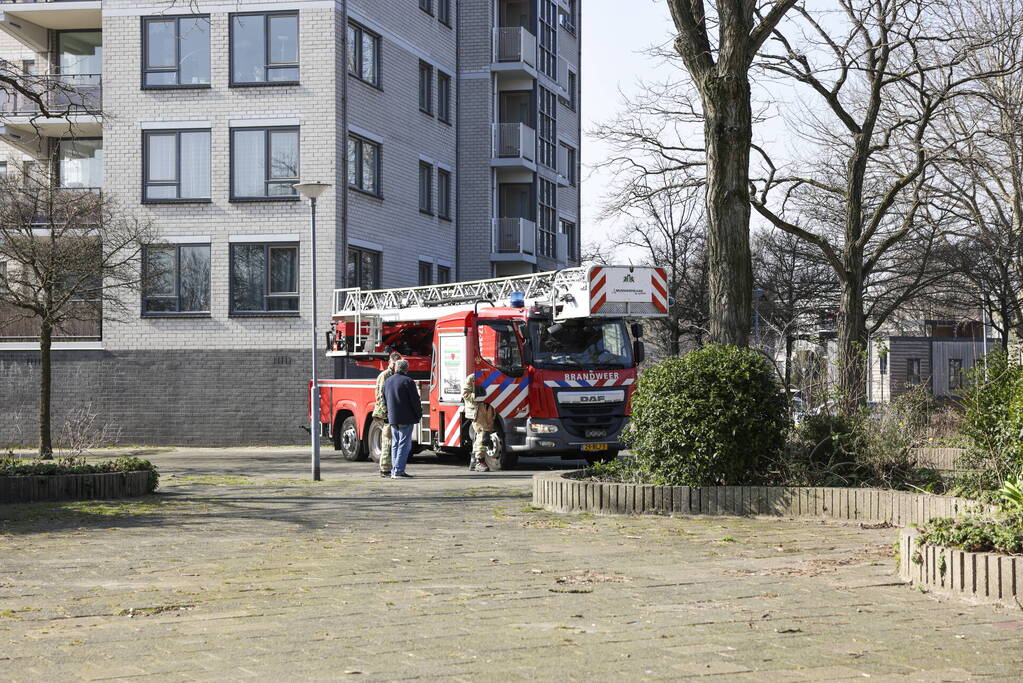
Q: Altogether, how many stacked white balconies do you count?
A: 3